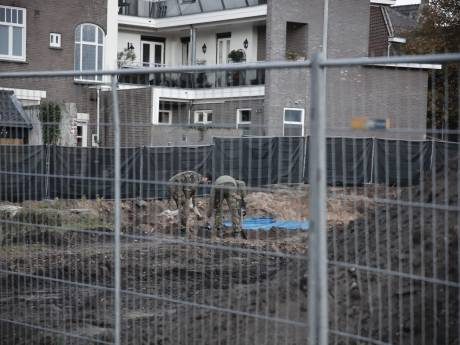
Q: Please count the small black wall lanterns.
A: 3